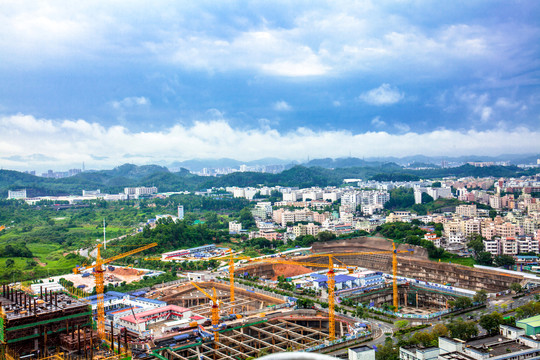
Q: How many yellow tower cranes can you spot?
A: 5